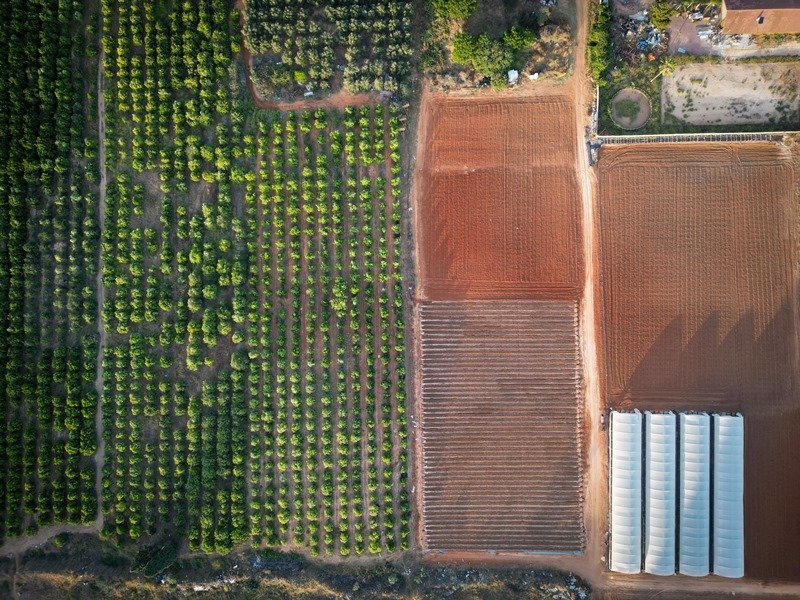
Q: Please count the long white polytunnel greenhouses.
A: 4